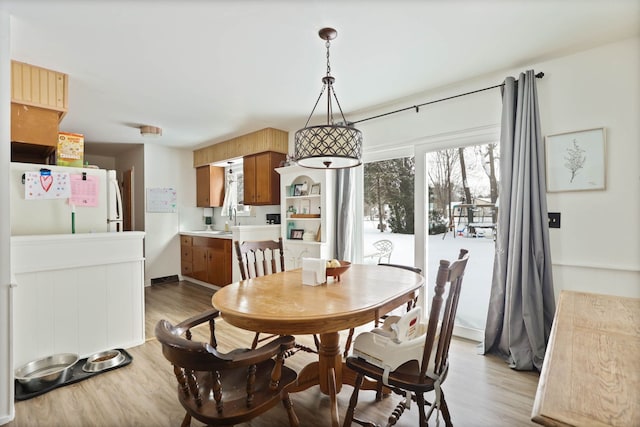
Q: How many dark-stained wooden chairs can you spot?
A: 4